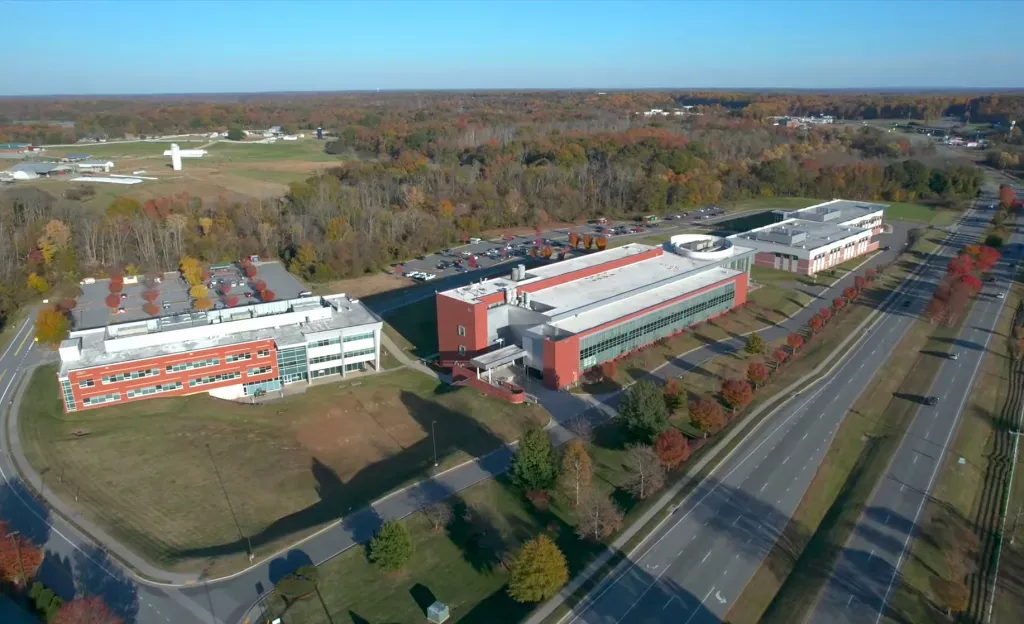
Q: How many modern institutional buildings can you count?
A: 3